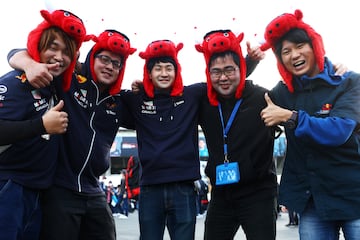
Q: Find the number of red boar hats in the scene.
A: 5